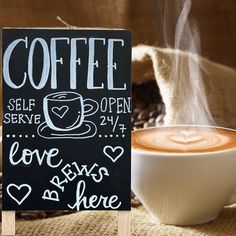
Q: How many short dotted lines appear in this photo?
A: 2